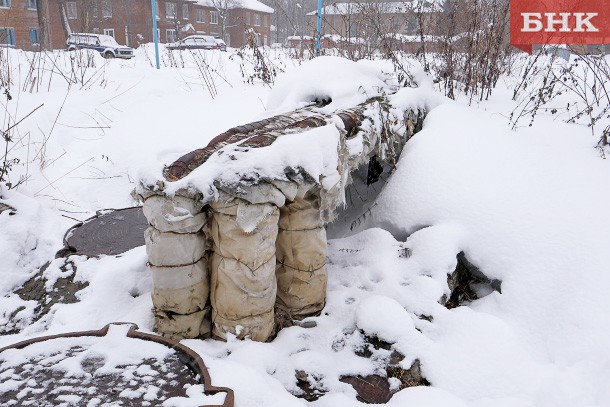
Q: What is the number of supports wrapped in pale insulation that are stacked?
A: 3